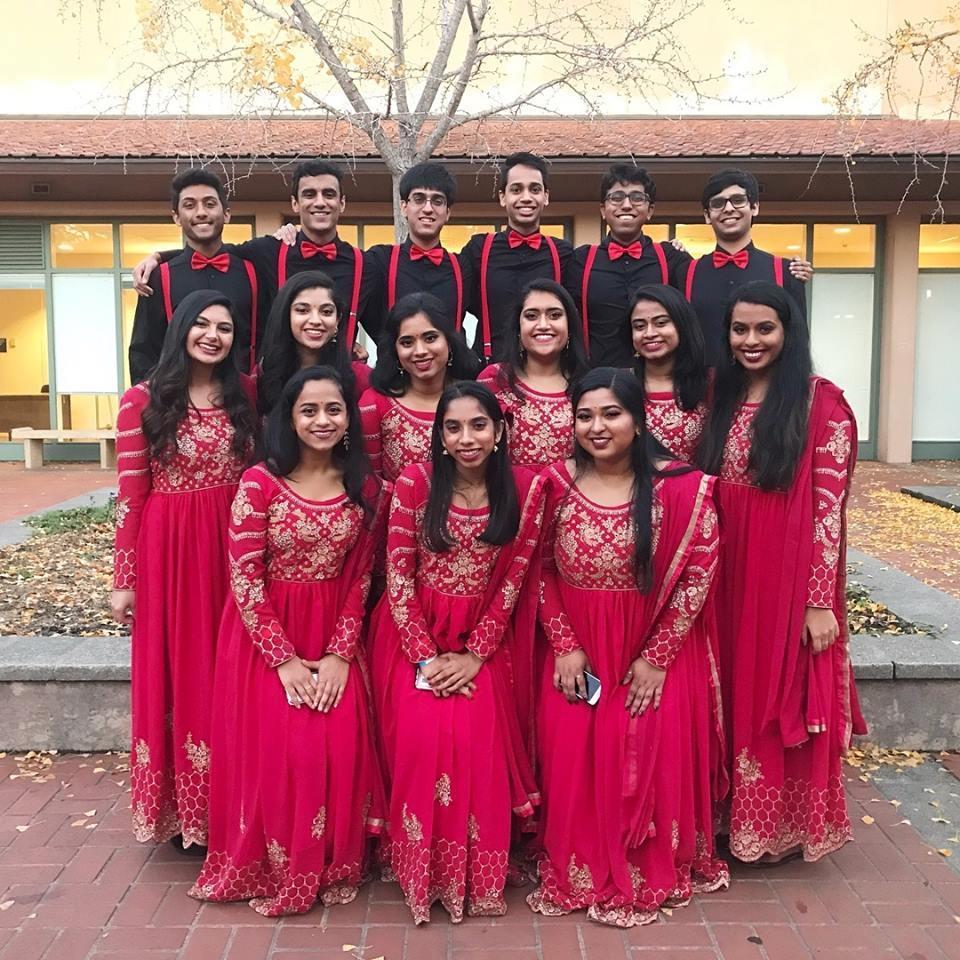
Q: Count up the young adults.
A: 15